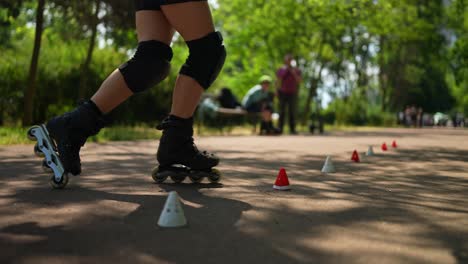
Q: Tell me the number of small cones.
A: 7